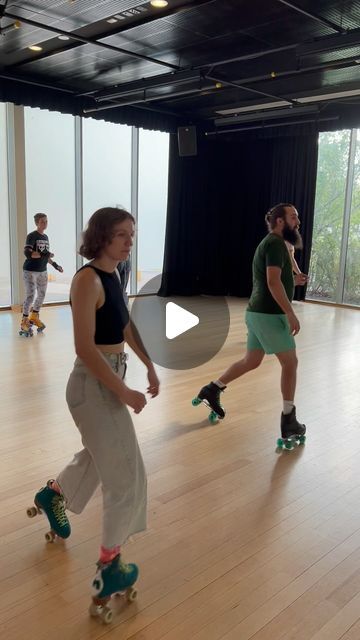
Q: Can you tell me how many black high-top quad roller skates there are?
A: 2